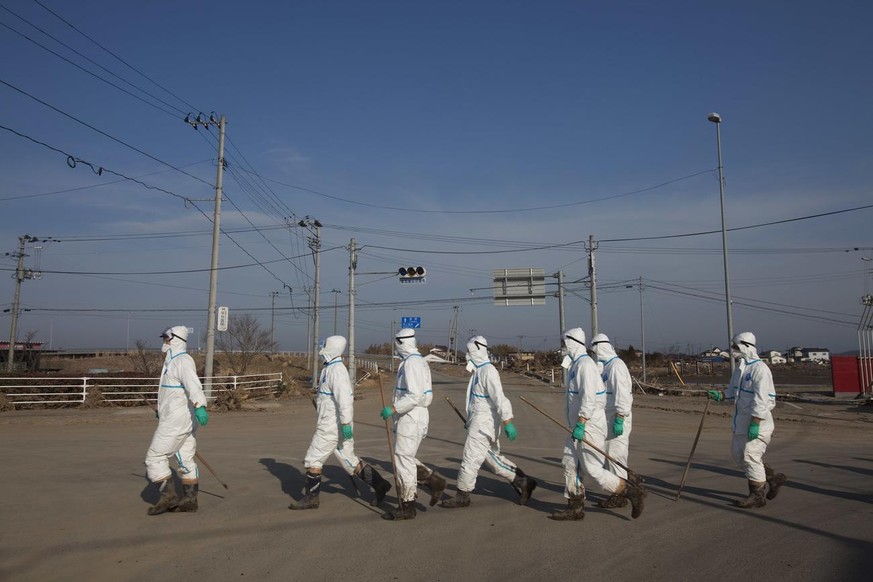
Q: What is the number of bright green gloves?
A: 8